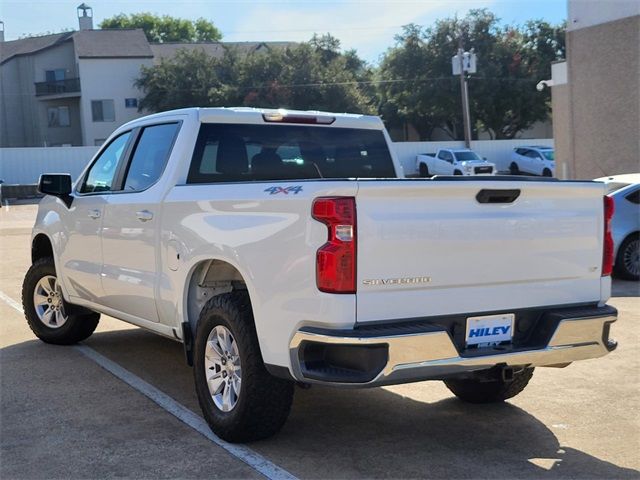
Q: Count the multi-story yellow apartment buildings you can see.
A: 0